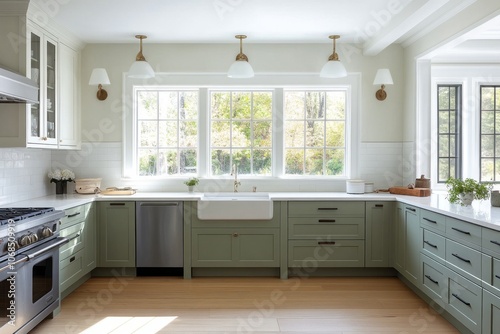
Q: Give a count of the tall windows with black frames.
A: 2